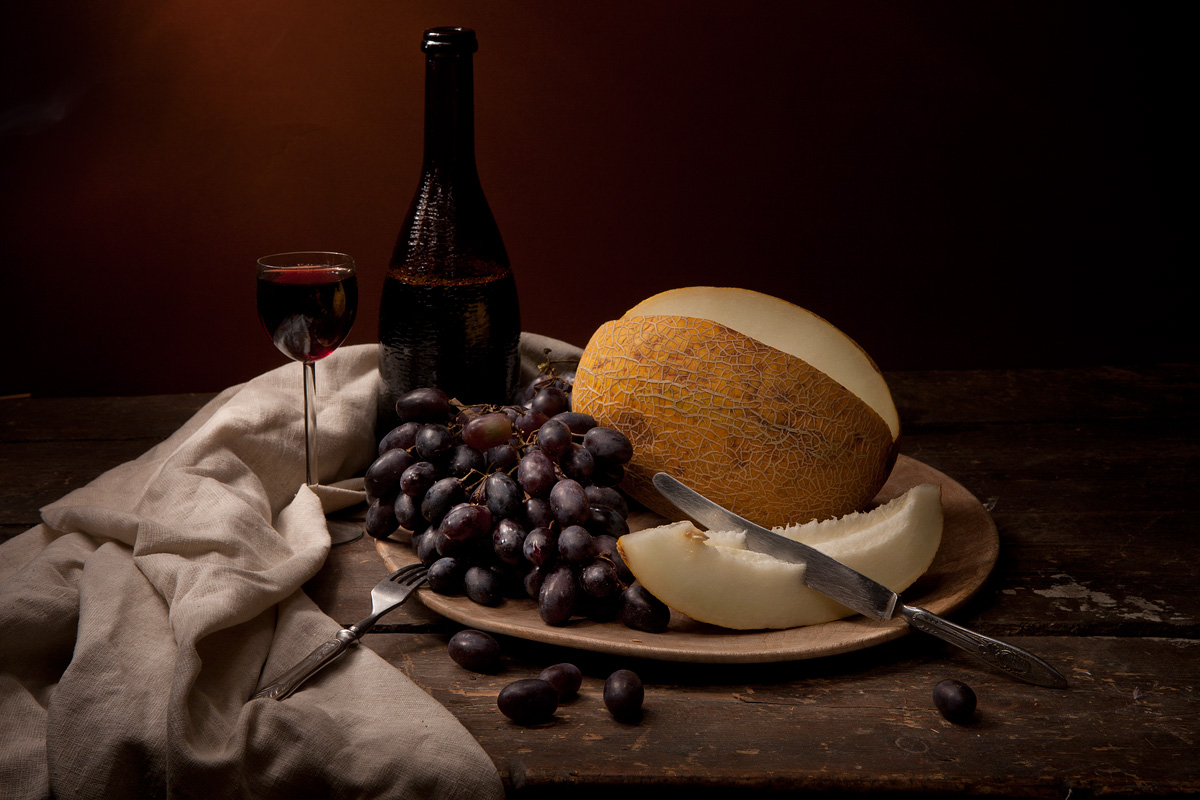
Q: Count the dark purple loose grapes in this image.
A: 5